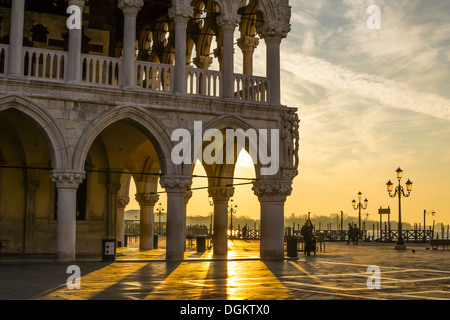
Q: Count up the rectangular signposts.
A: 1